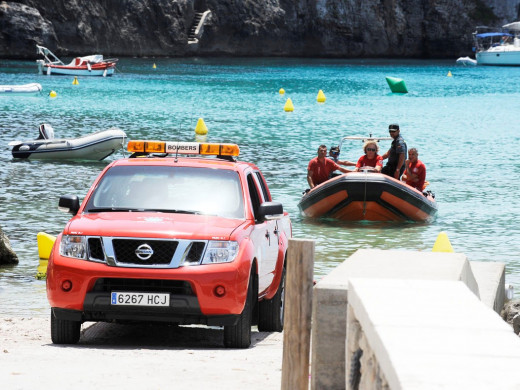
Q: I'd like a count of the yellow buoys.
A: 10